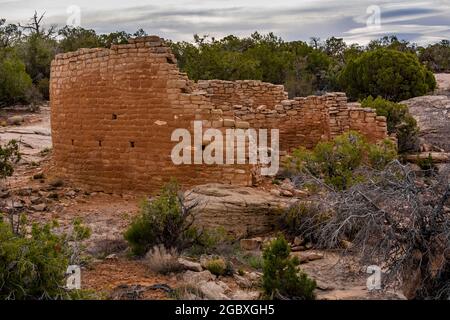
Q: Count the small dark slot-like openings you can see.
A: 4